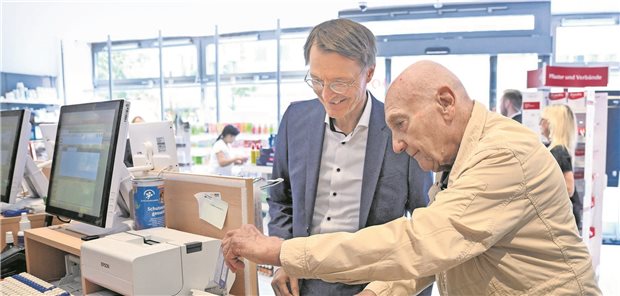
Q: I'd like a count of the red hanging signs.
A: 1